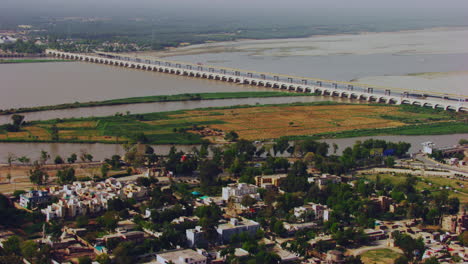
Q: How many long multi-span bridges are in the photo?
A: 1